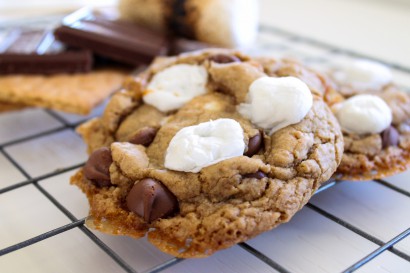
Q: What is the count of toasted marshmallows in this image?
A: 1